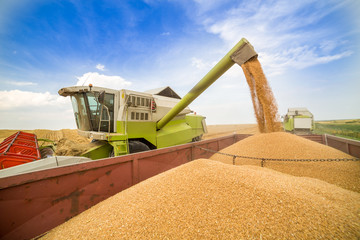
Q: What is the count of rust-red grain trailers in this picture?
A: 1